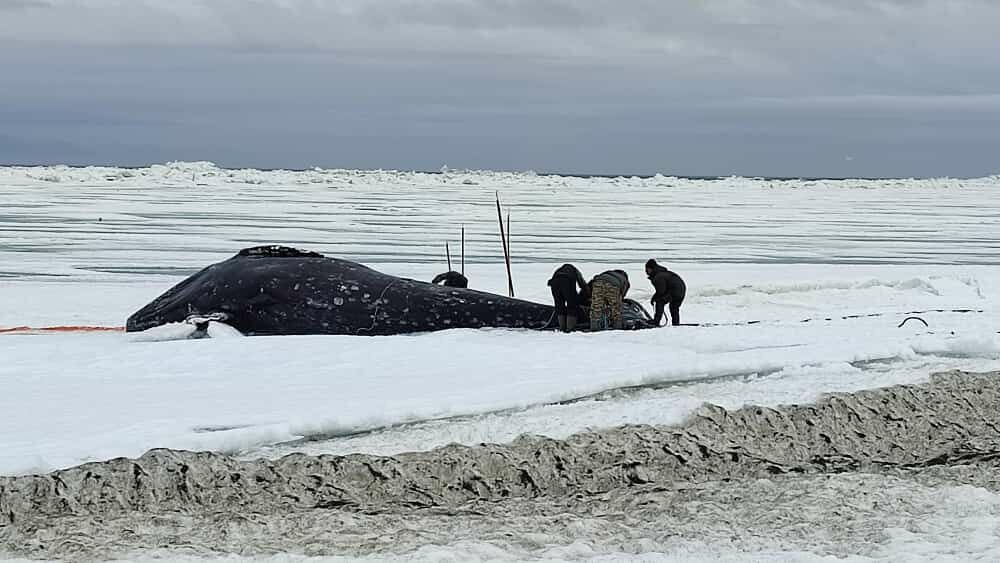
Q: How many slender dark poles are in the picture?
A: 4